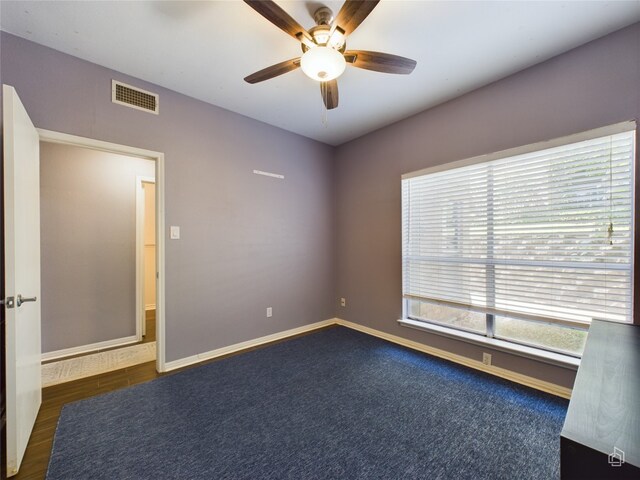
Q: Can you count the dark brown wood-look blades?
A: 5